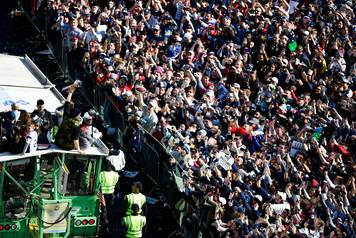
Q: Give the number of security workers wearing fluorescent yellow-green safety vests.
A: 3